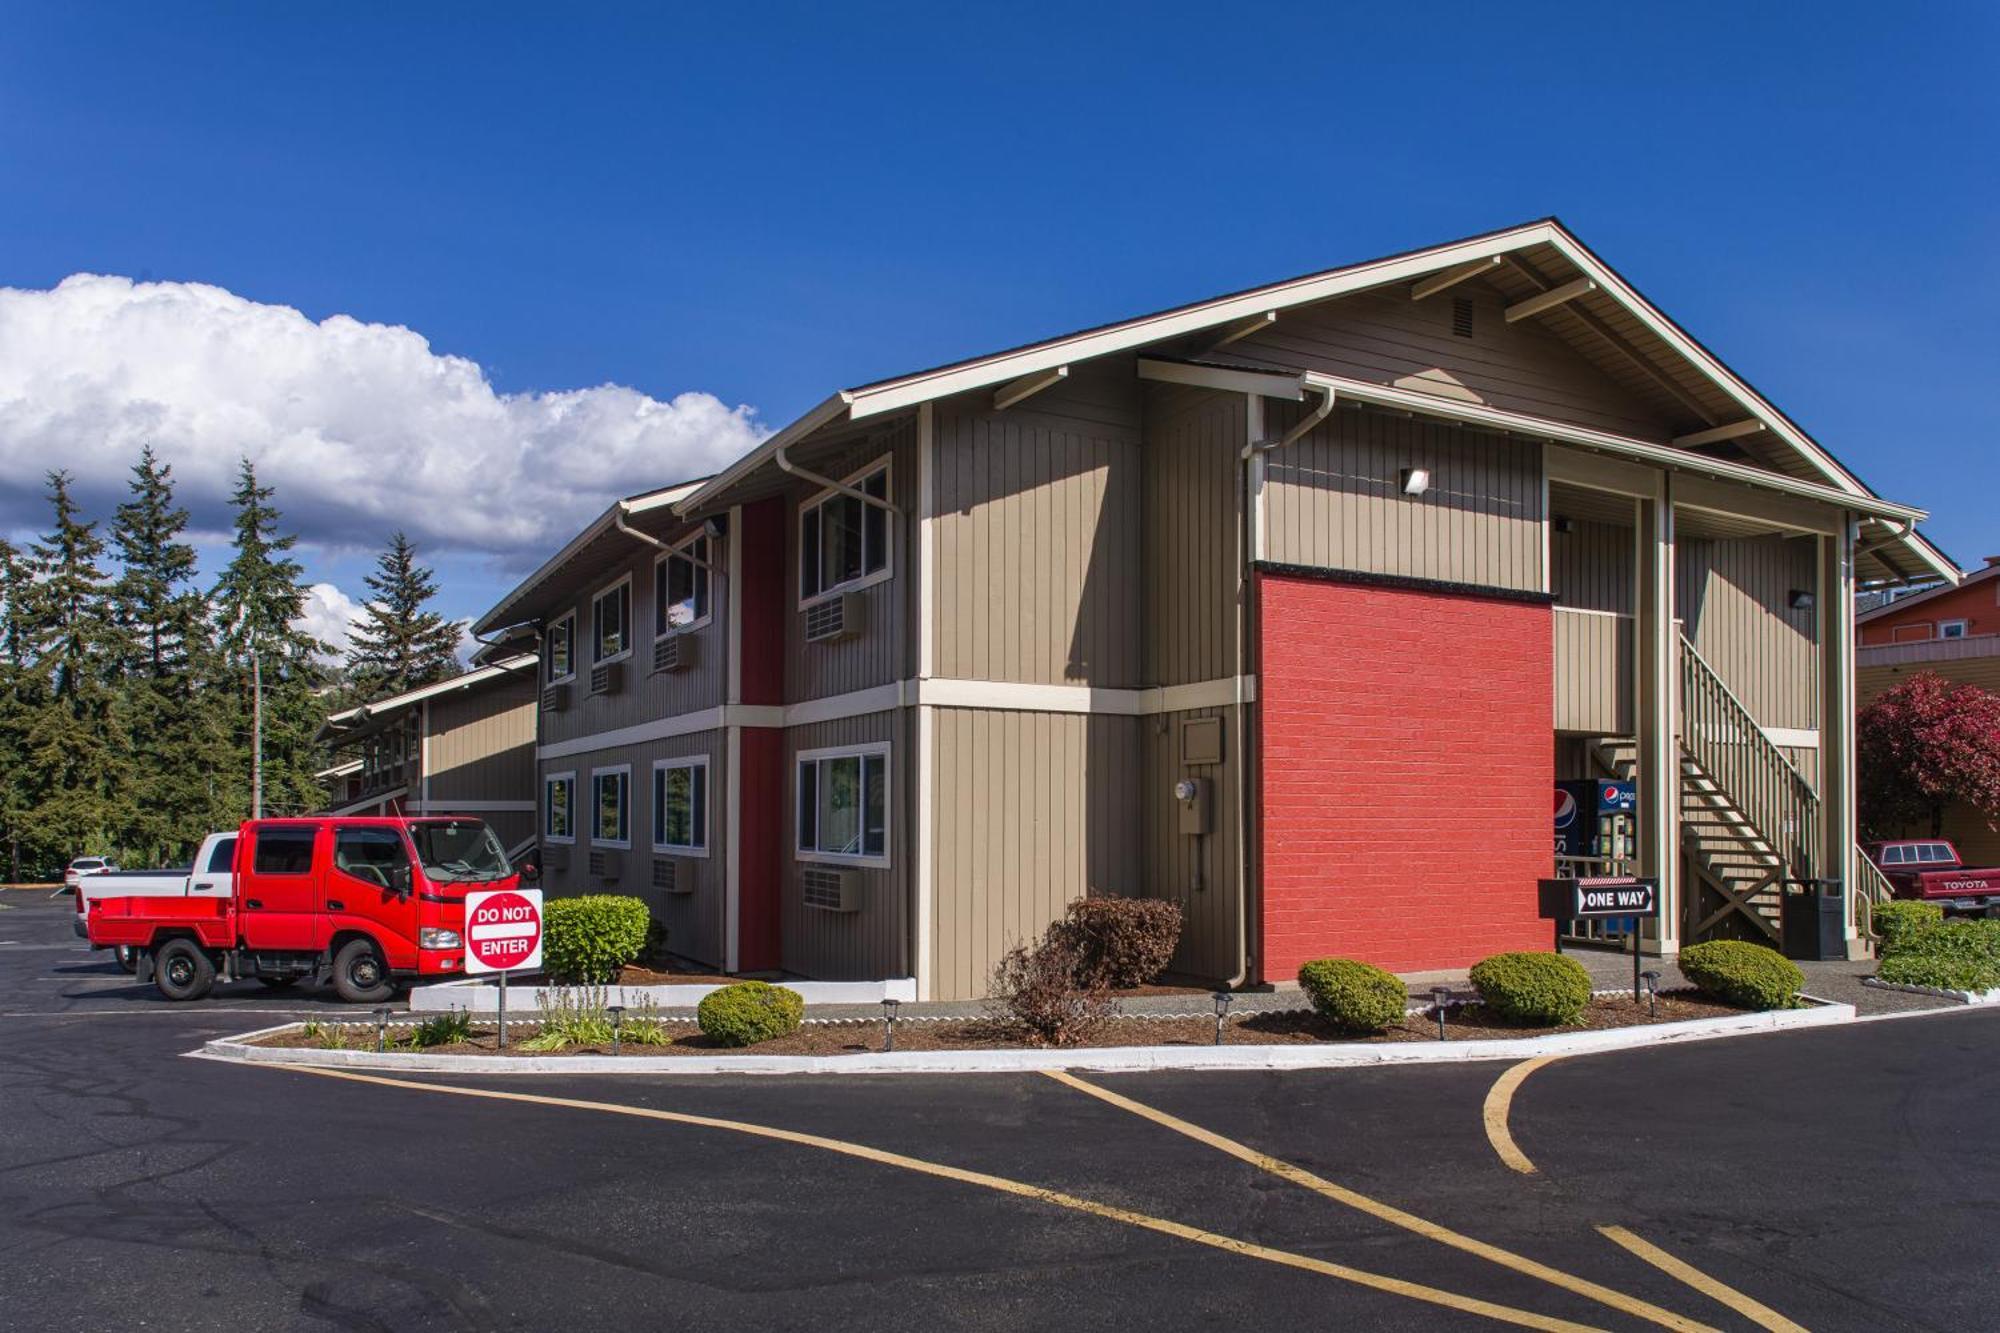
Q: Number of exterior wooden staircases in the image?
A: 1